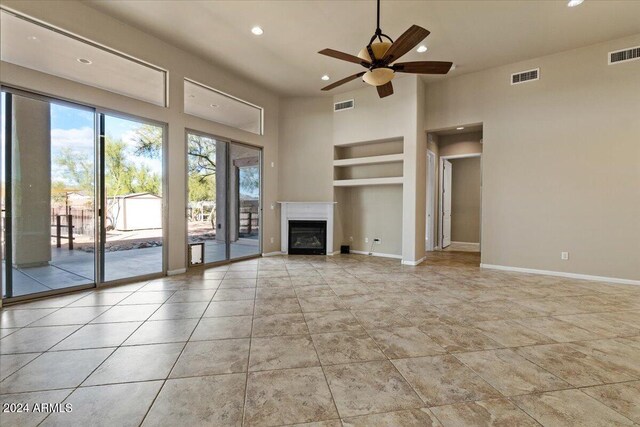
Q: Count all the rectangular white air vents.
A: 3